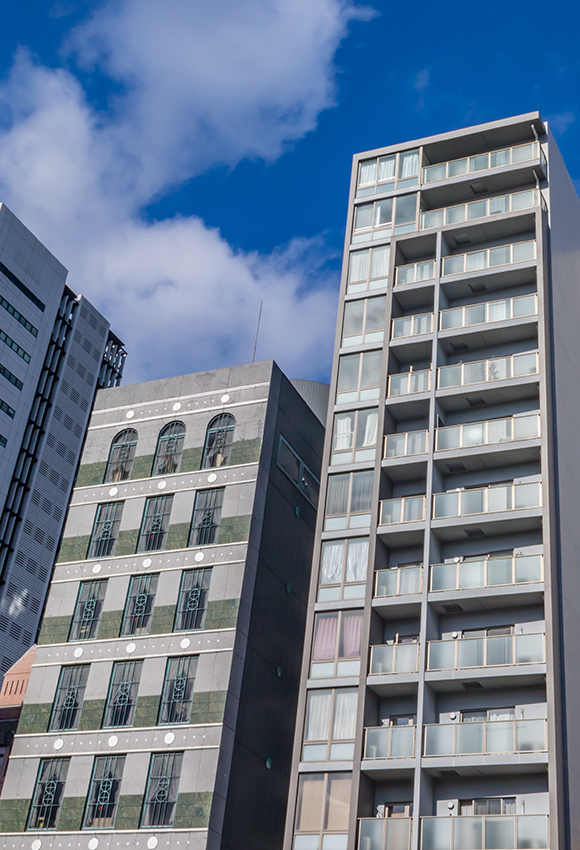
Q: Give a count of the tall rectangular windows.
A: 12